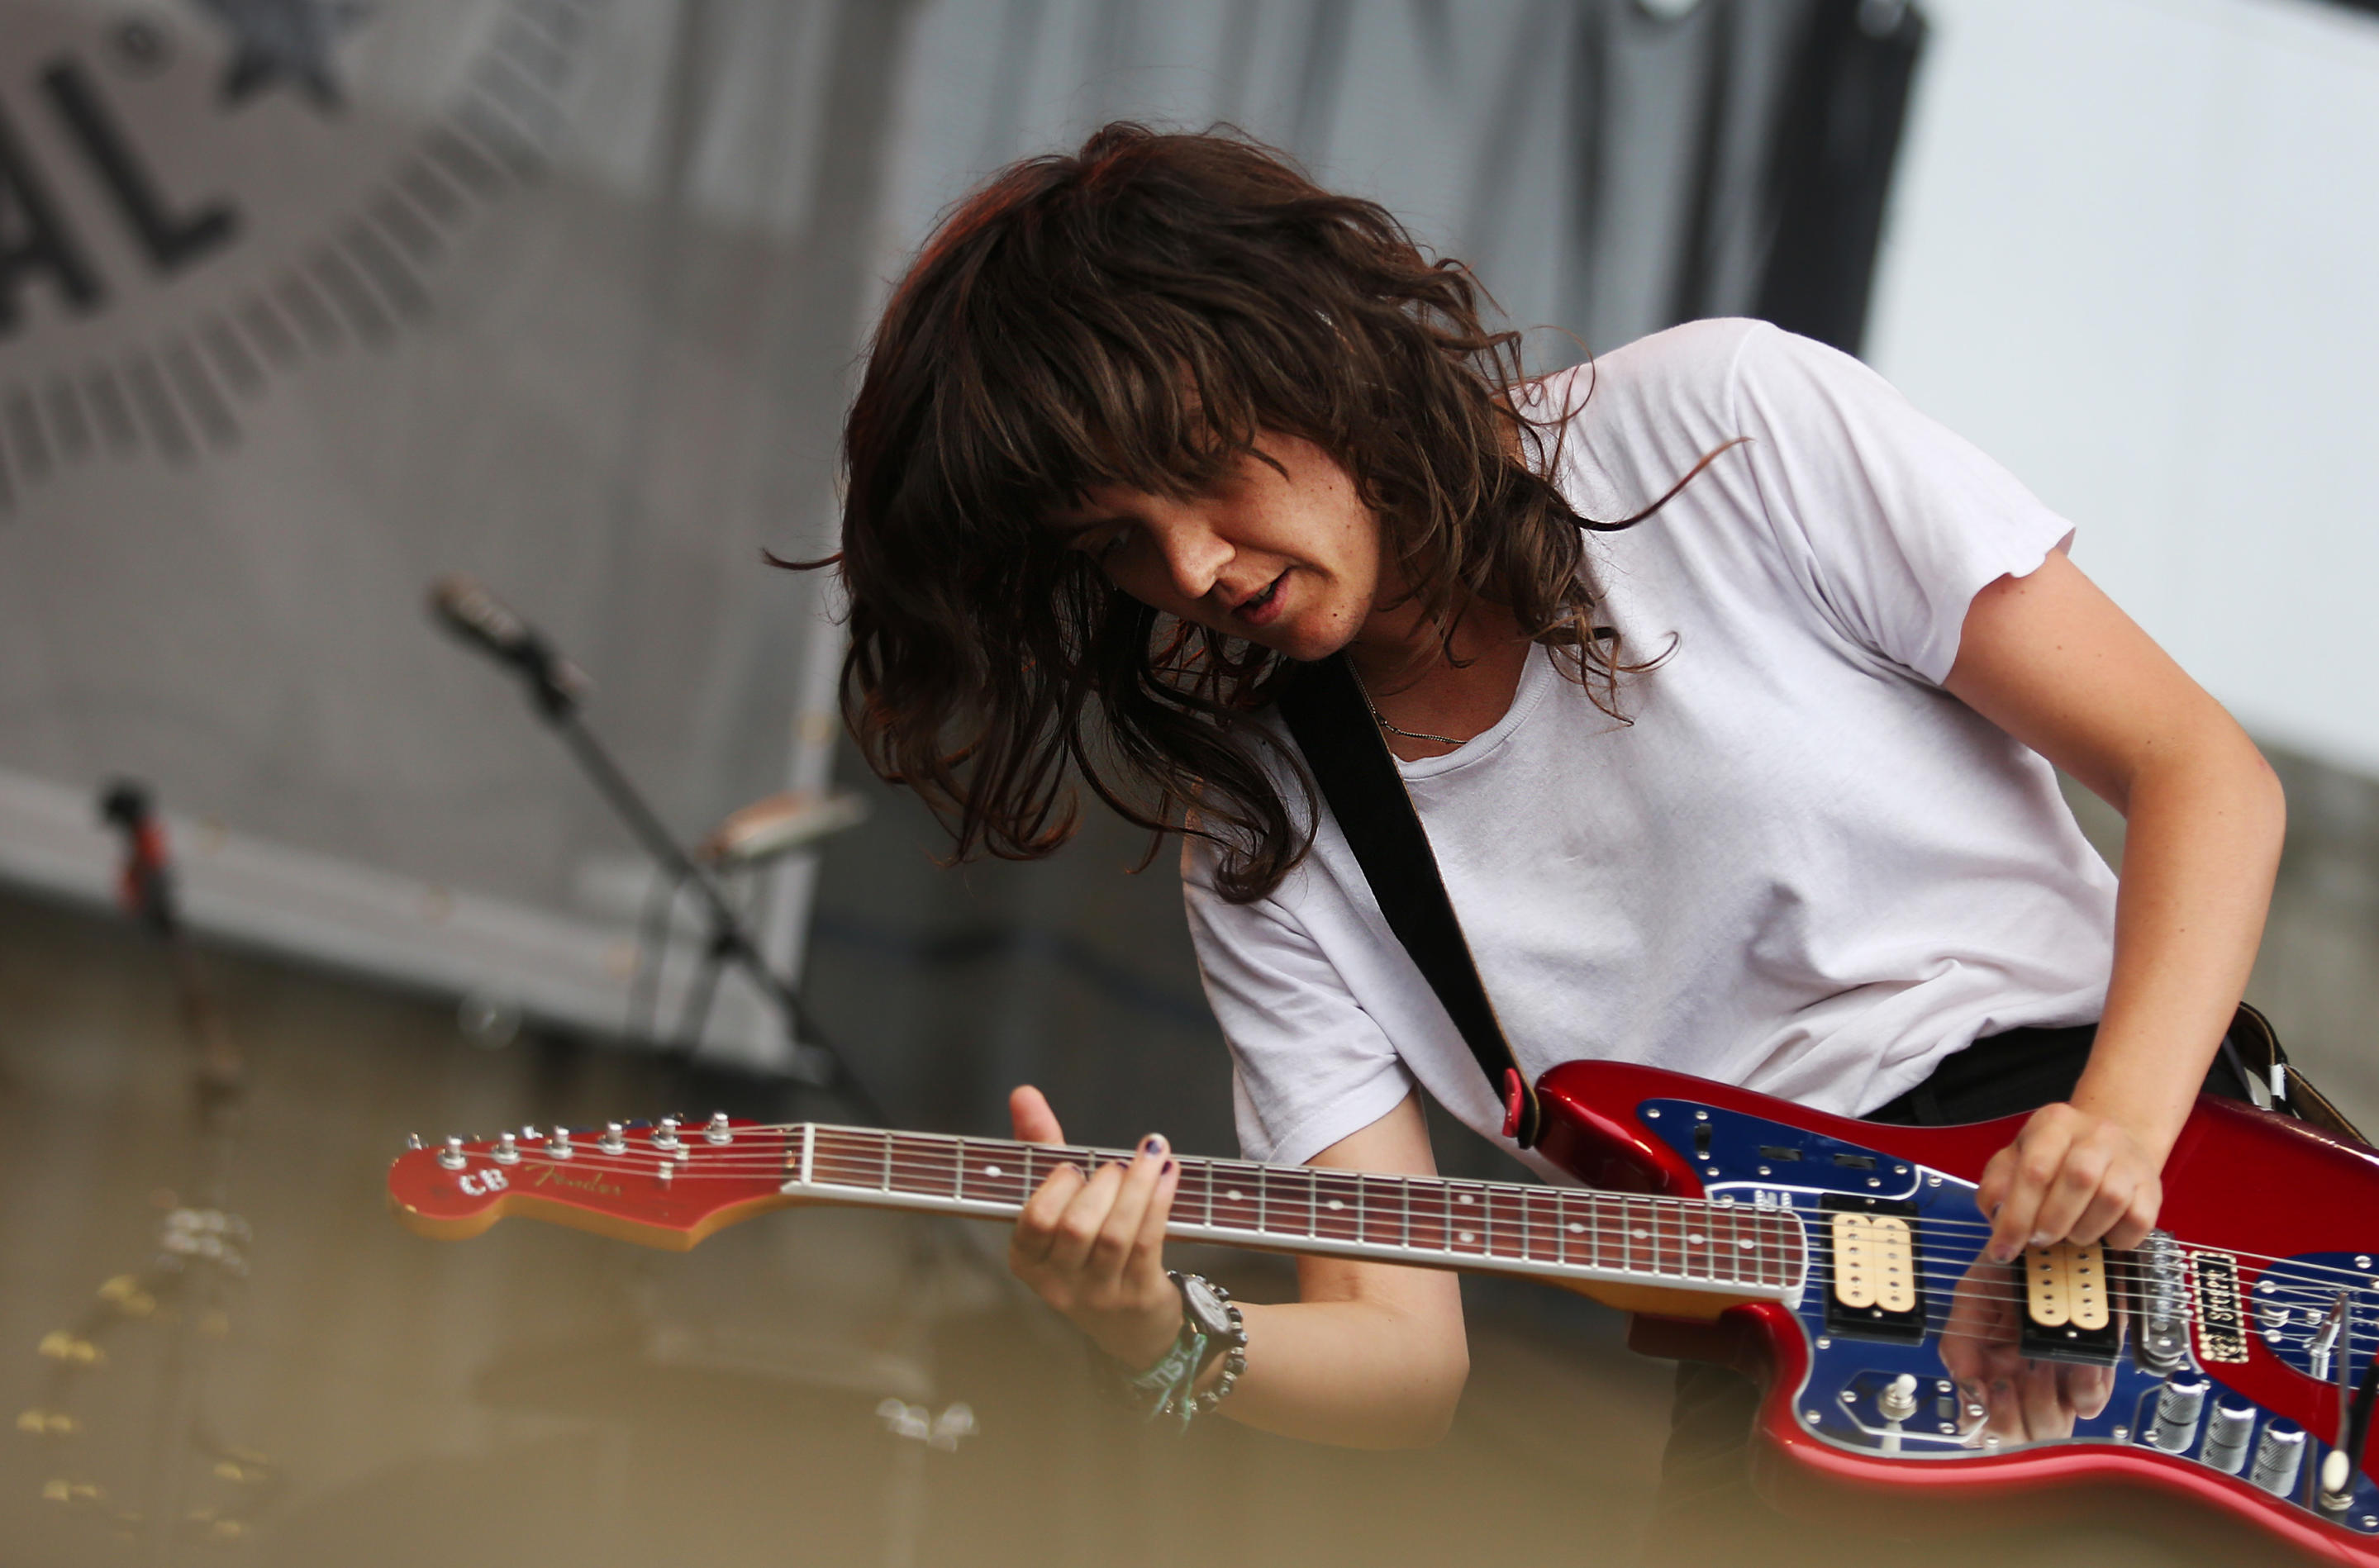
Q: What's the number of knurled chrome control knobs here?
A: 3